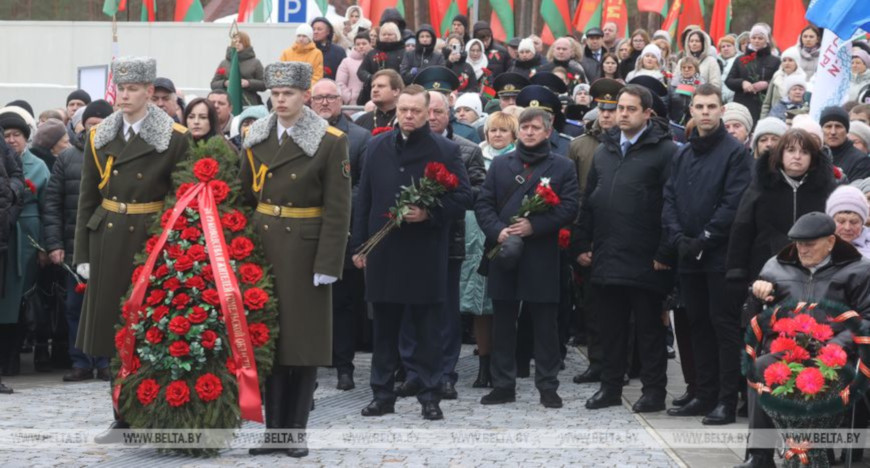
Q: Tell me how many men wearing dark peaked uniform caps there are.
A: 6